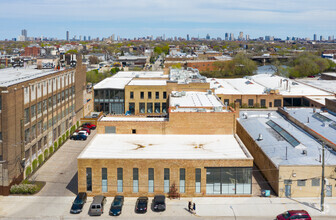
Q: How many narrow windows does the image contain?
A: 8